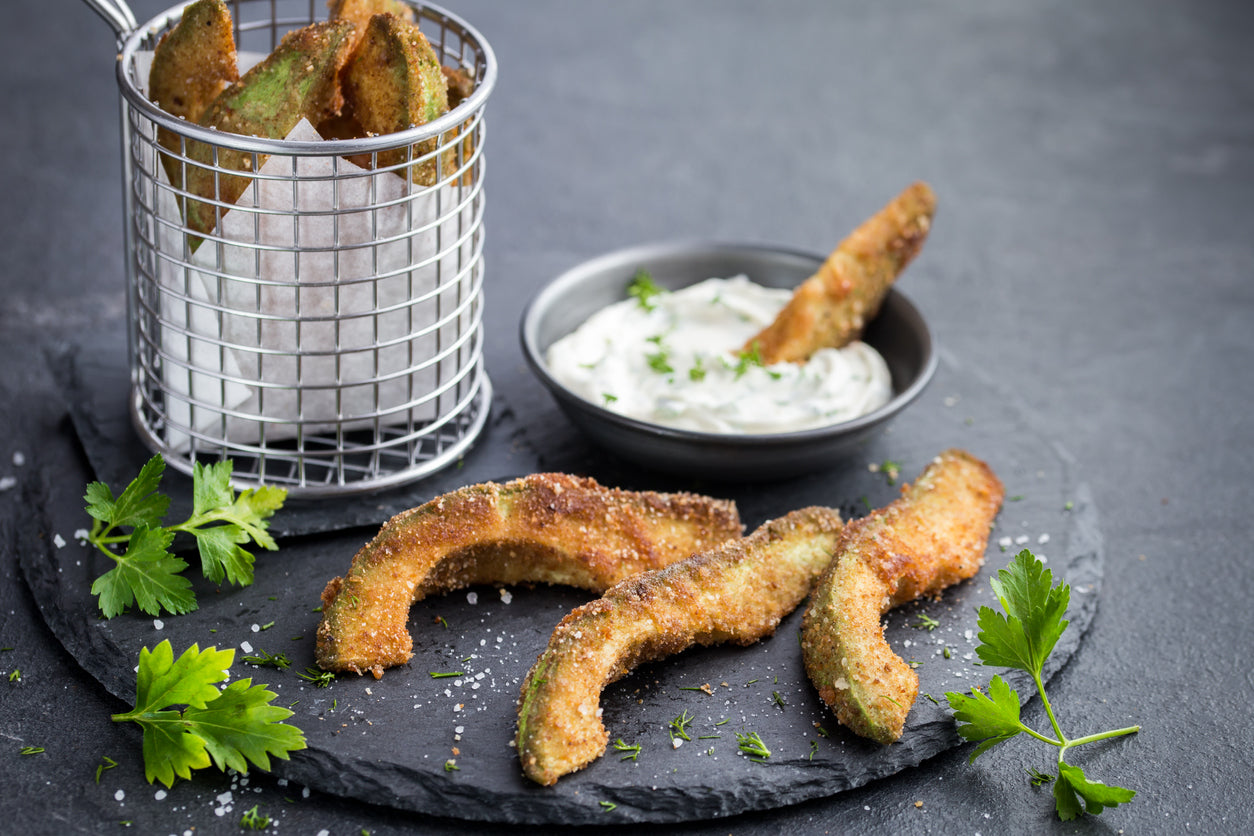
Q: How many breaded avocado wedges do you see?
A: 9